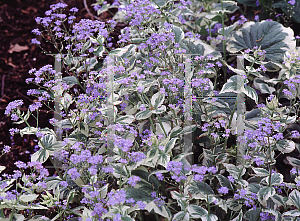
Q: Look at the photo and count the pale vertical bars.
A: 4